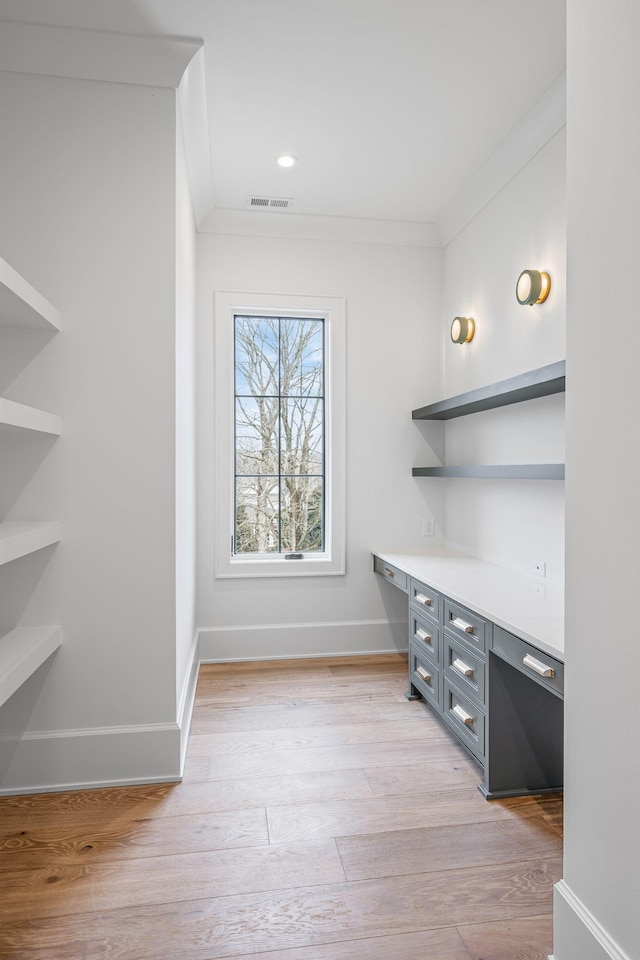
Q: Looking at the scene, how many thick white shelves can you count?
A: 4